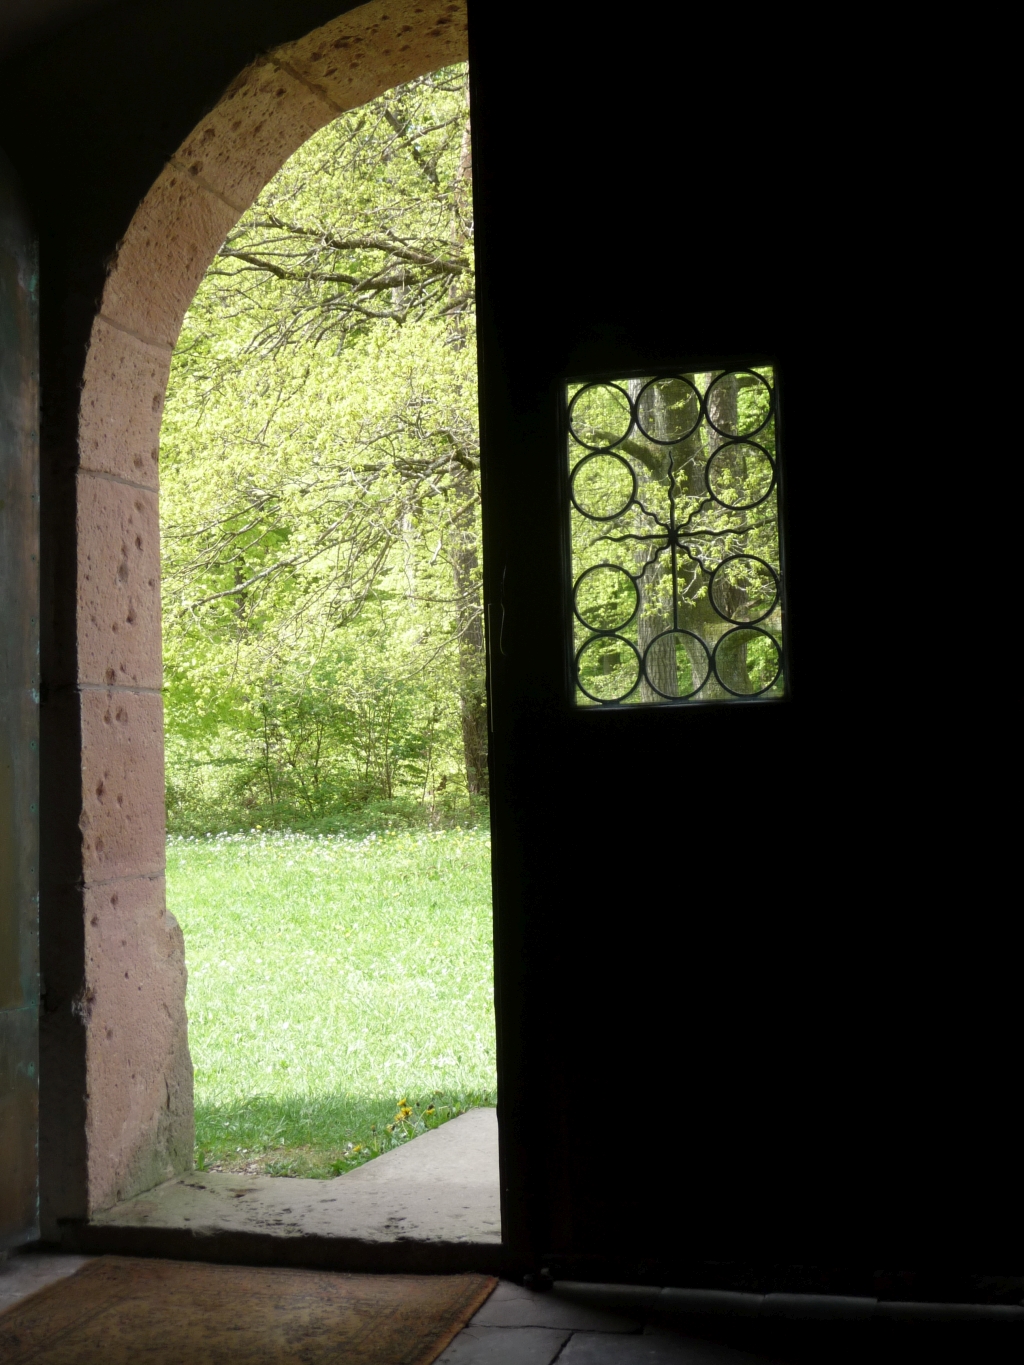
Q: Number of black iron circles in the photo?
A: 10